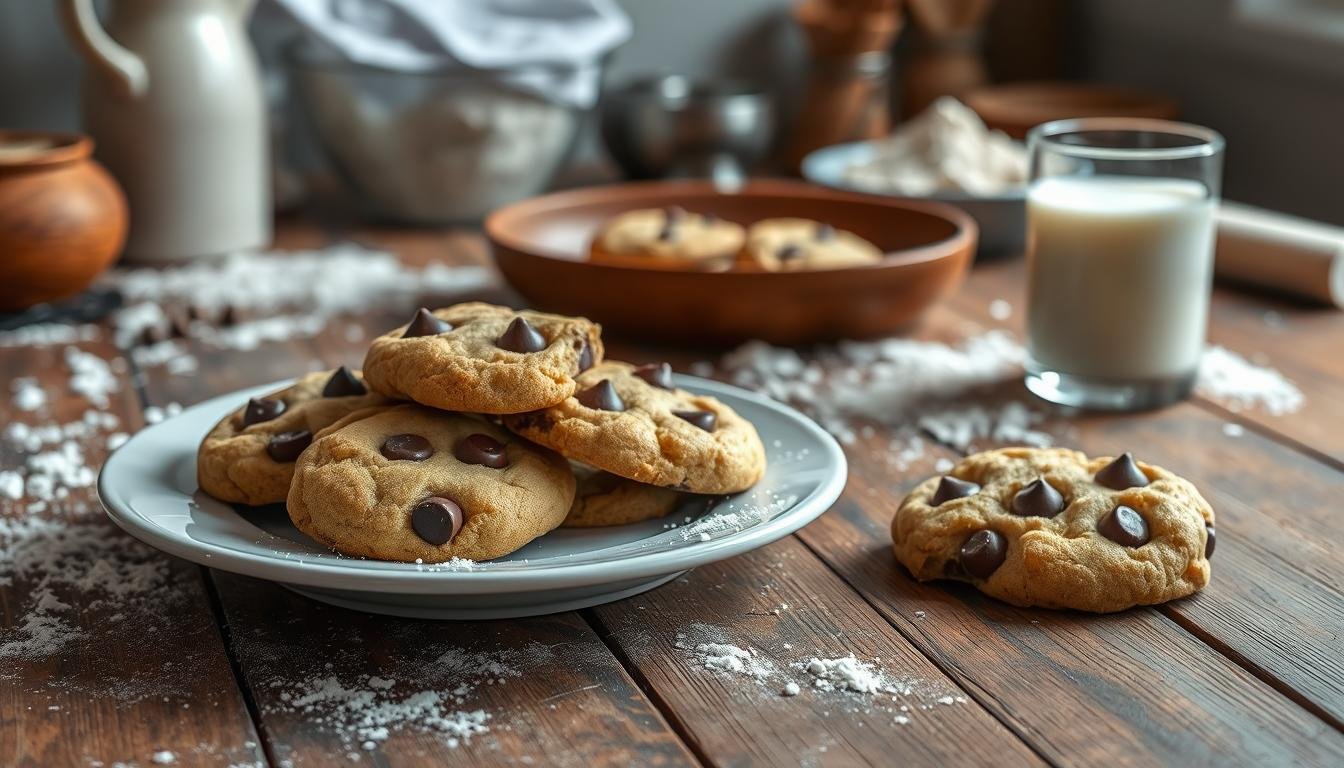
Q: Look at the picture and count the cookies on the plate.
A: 5